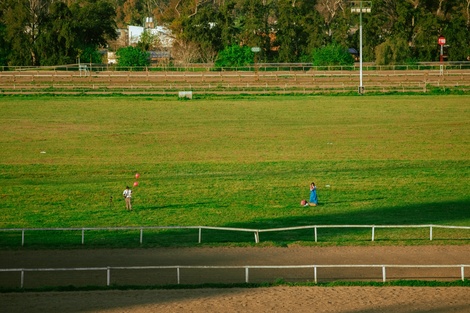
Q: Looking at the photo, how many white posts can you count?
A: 15